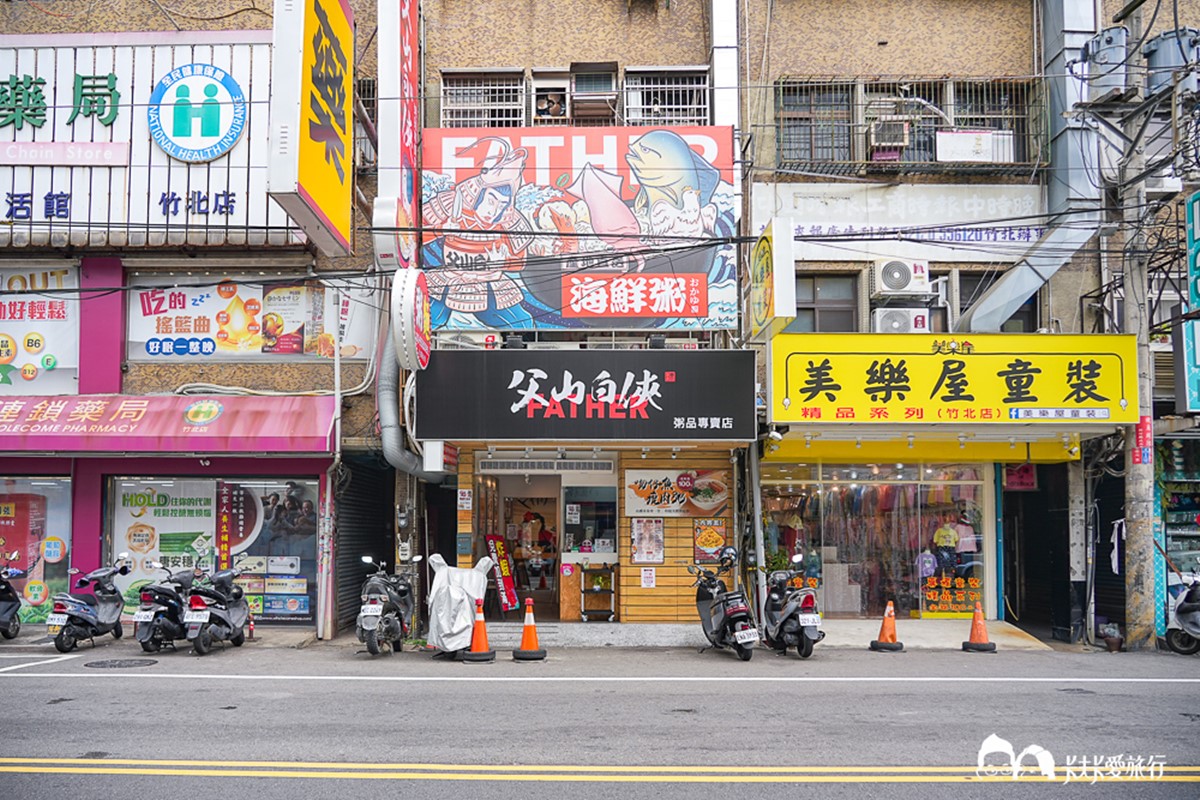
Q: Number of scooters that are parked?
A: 9